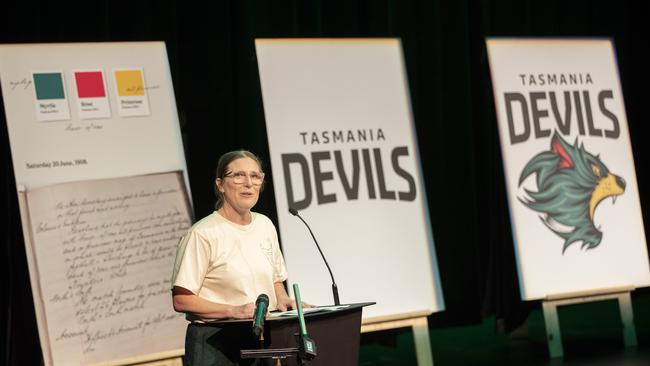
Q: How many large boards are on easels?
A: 3